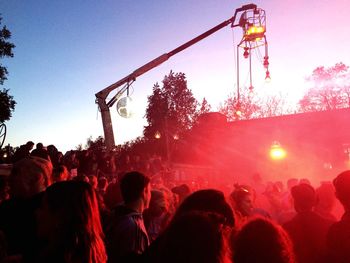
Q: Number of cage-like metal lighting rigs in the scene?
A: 1